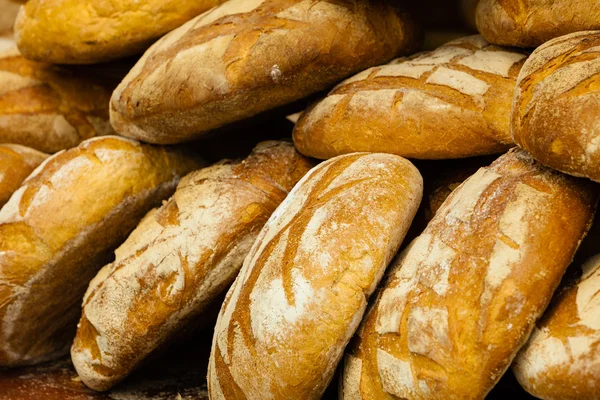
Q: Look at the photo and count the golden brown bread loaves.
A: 12